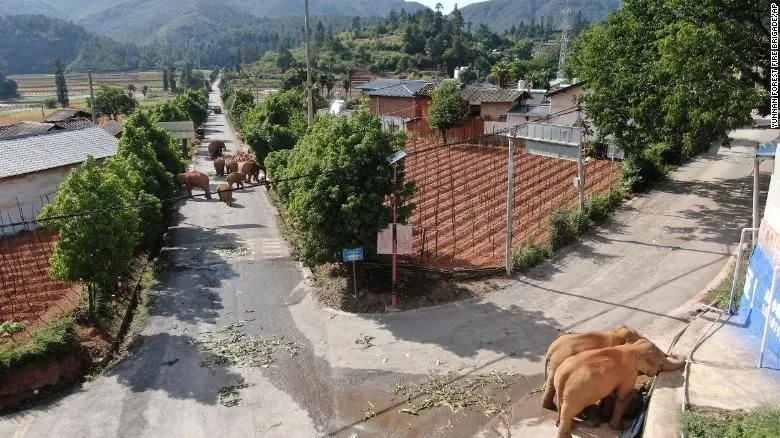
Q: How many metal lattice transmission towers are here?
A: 1